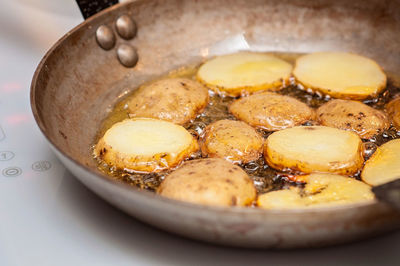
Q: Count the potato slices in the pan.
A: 12